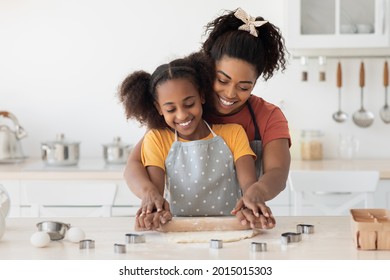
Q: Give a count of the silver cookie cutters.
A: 7